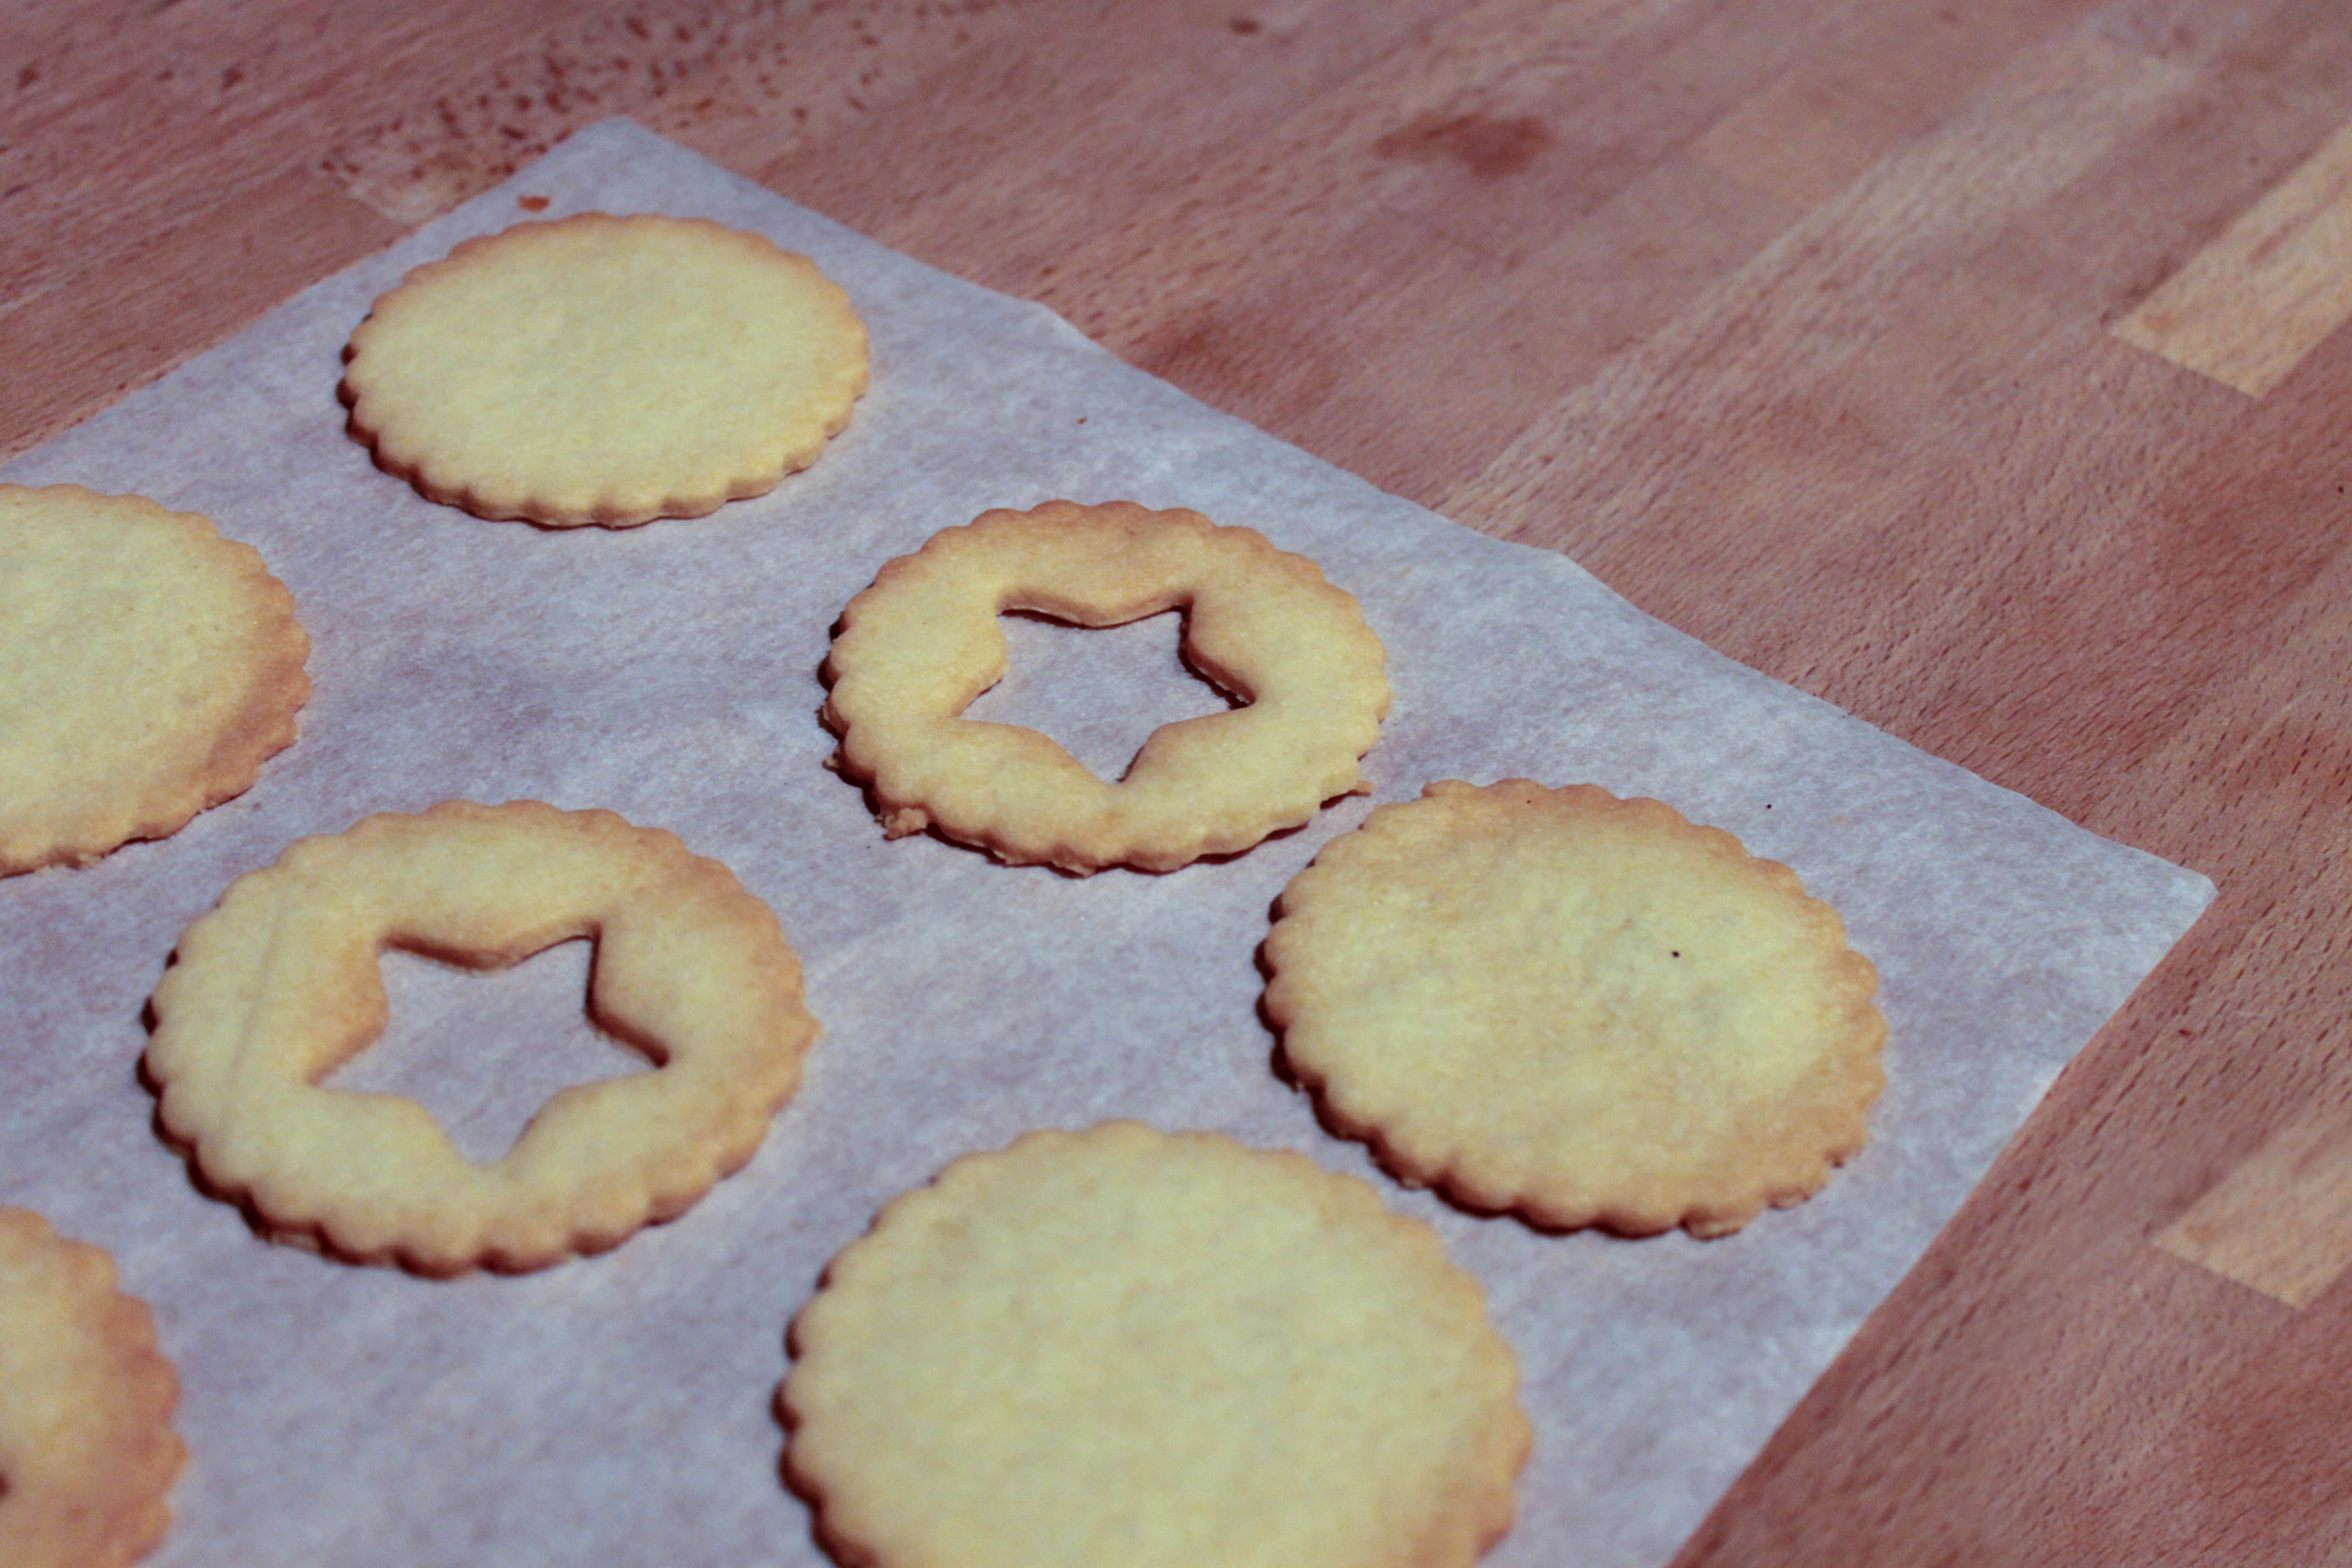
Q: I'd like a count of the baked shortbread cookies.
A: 7